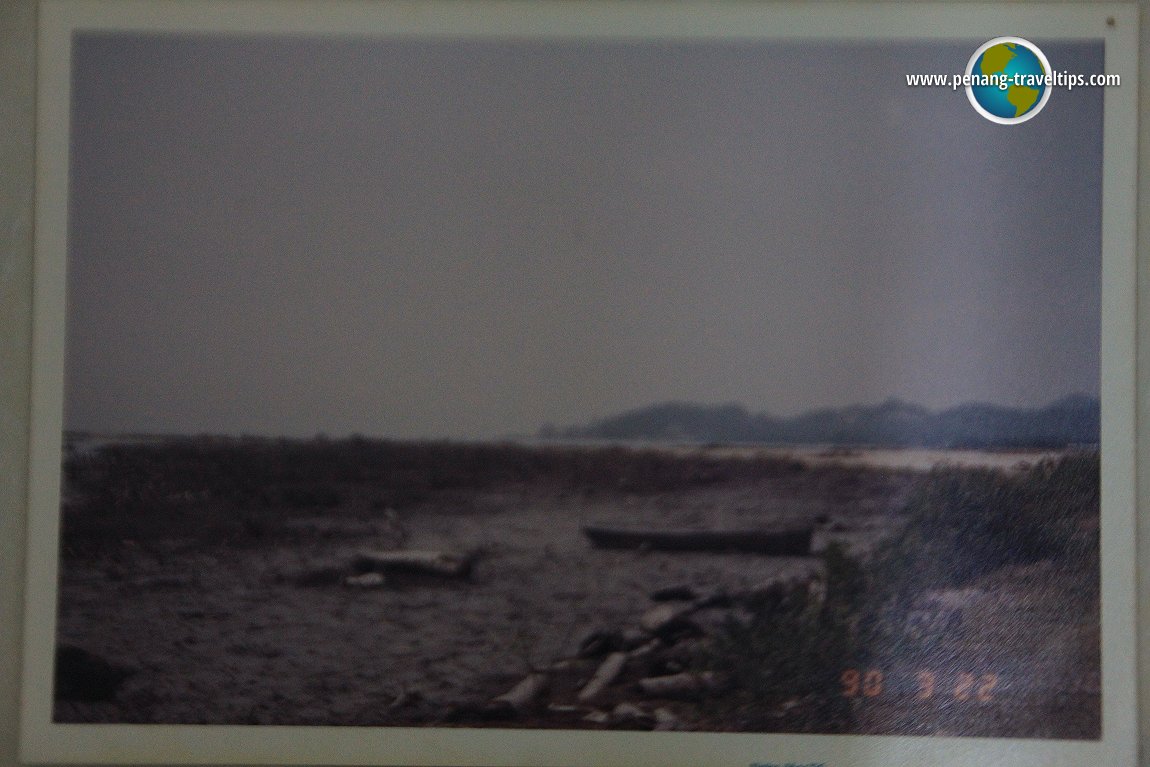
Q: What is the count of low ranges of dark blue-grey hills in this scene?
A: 1